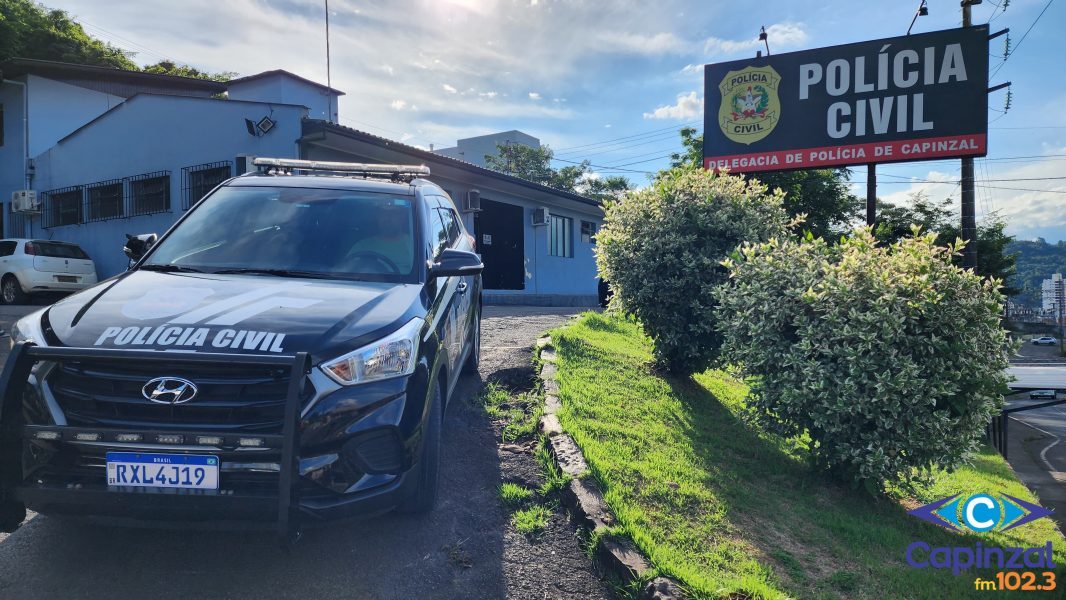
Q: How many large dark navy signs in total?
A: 1